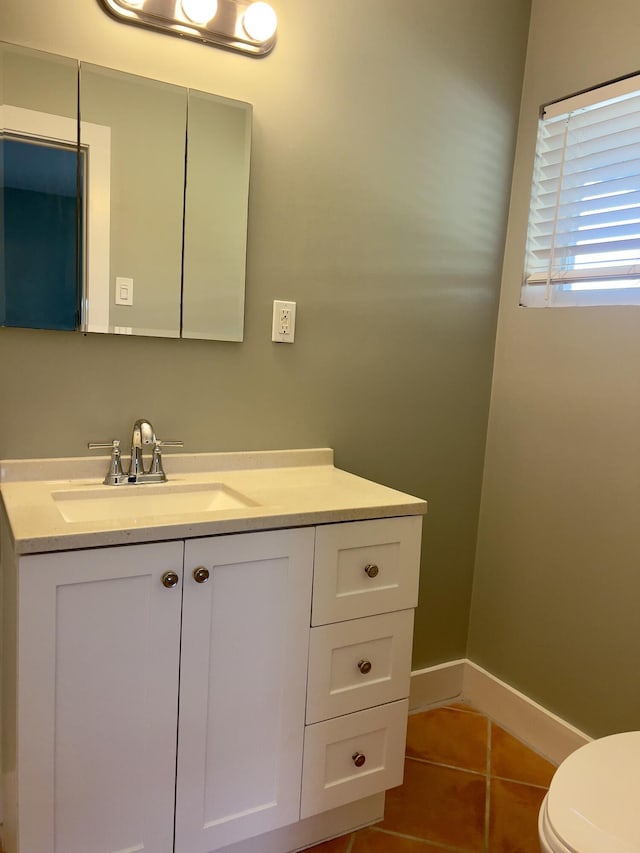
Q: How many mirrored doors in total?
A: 3